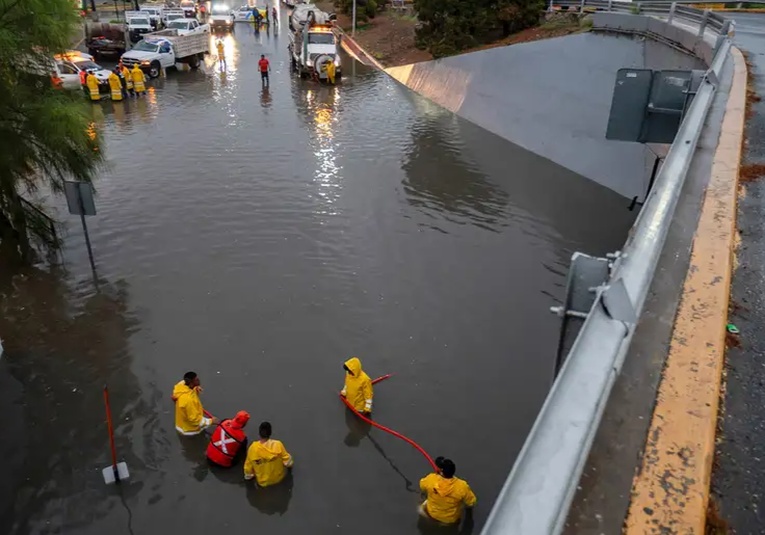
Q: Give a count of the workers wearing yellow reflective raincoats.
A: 10